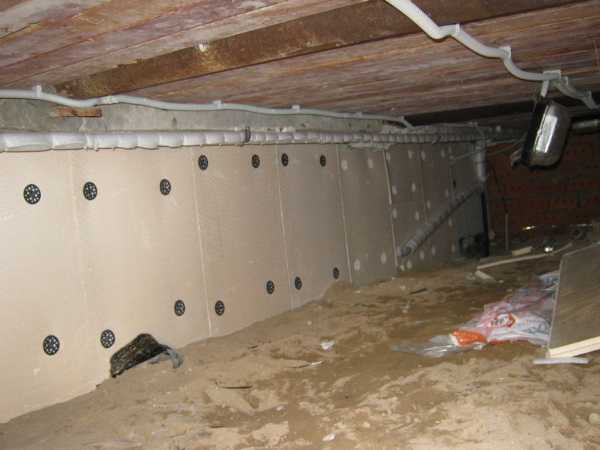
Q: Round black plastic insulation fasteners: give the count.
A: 14